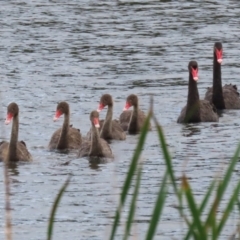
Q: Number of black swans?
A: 7